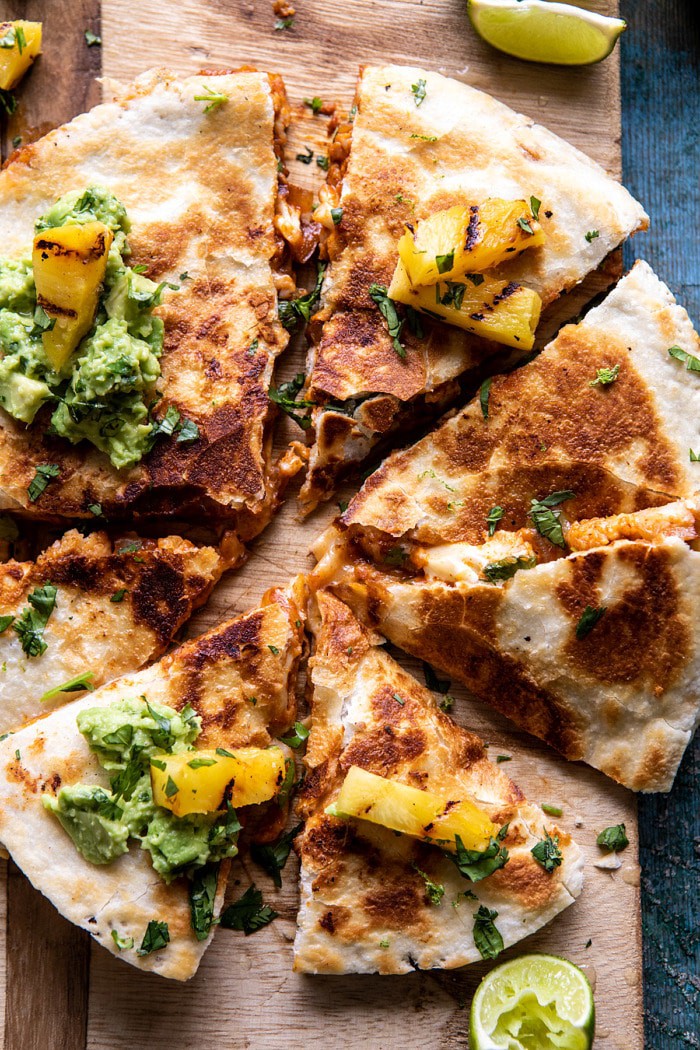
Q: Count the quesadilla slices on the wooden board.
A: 7